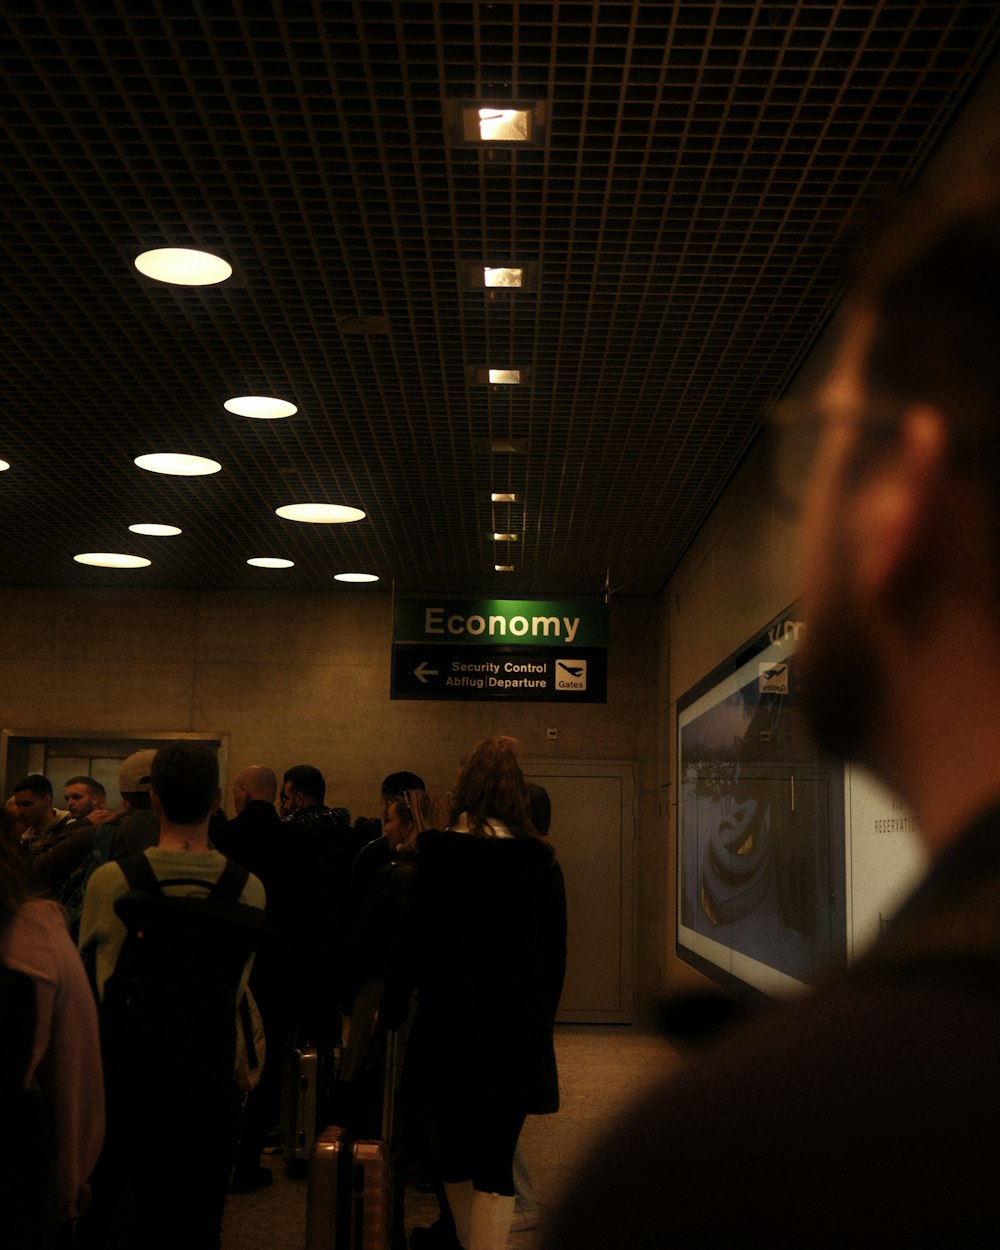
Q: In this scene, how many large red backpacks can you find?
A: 0